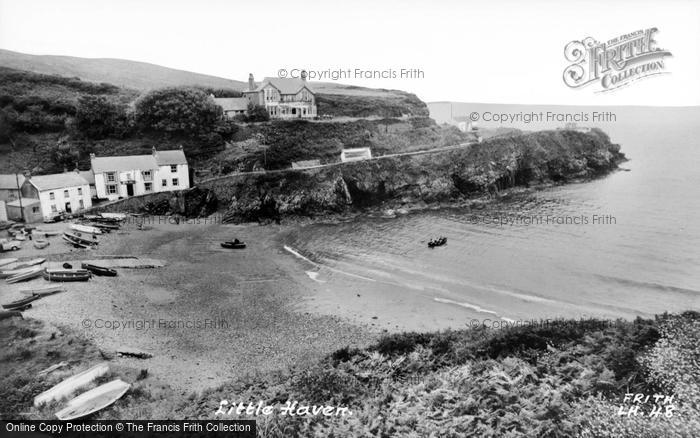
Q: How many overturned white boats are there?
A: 2